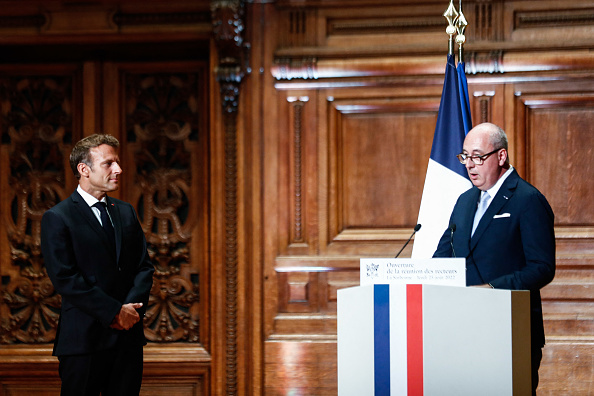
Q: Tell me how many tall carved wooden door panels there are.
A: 2